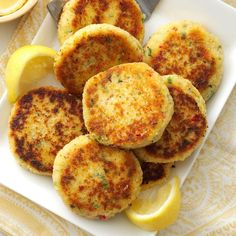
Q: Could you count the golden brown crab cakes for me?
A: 8